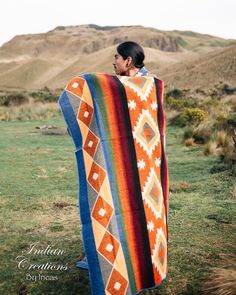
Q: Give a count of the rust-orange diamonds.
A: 7